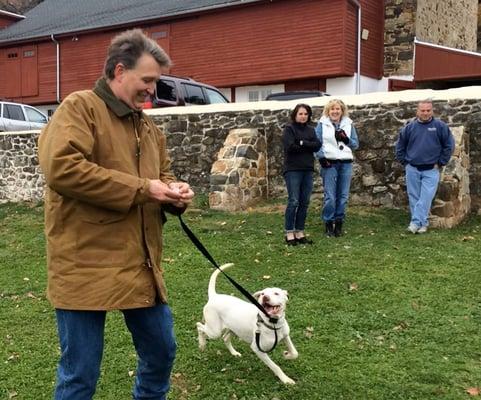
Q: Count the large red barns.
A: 1